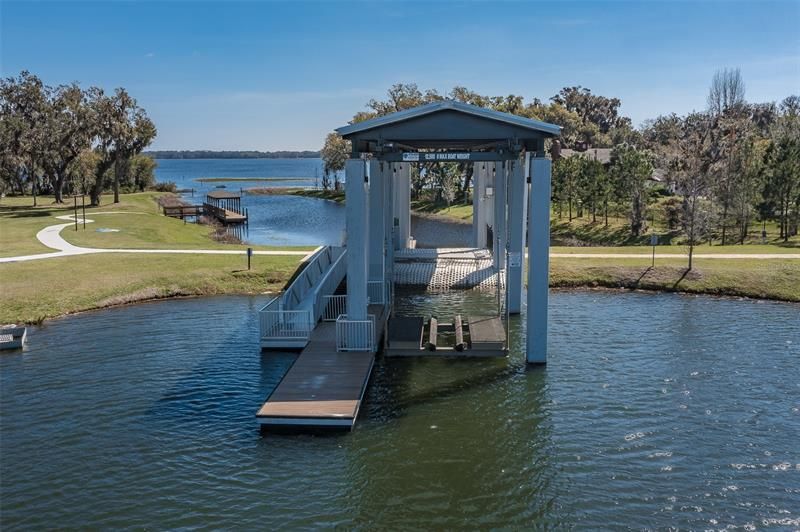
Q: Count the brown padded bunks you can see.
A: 2